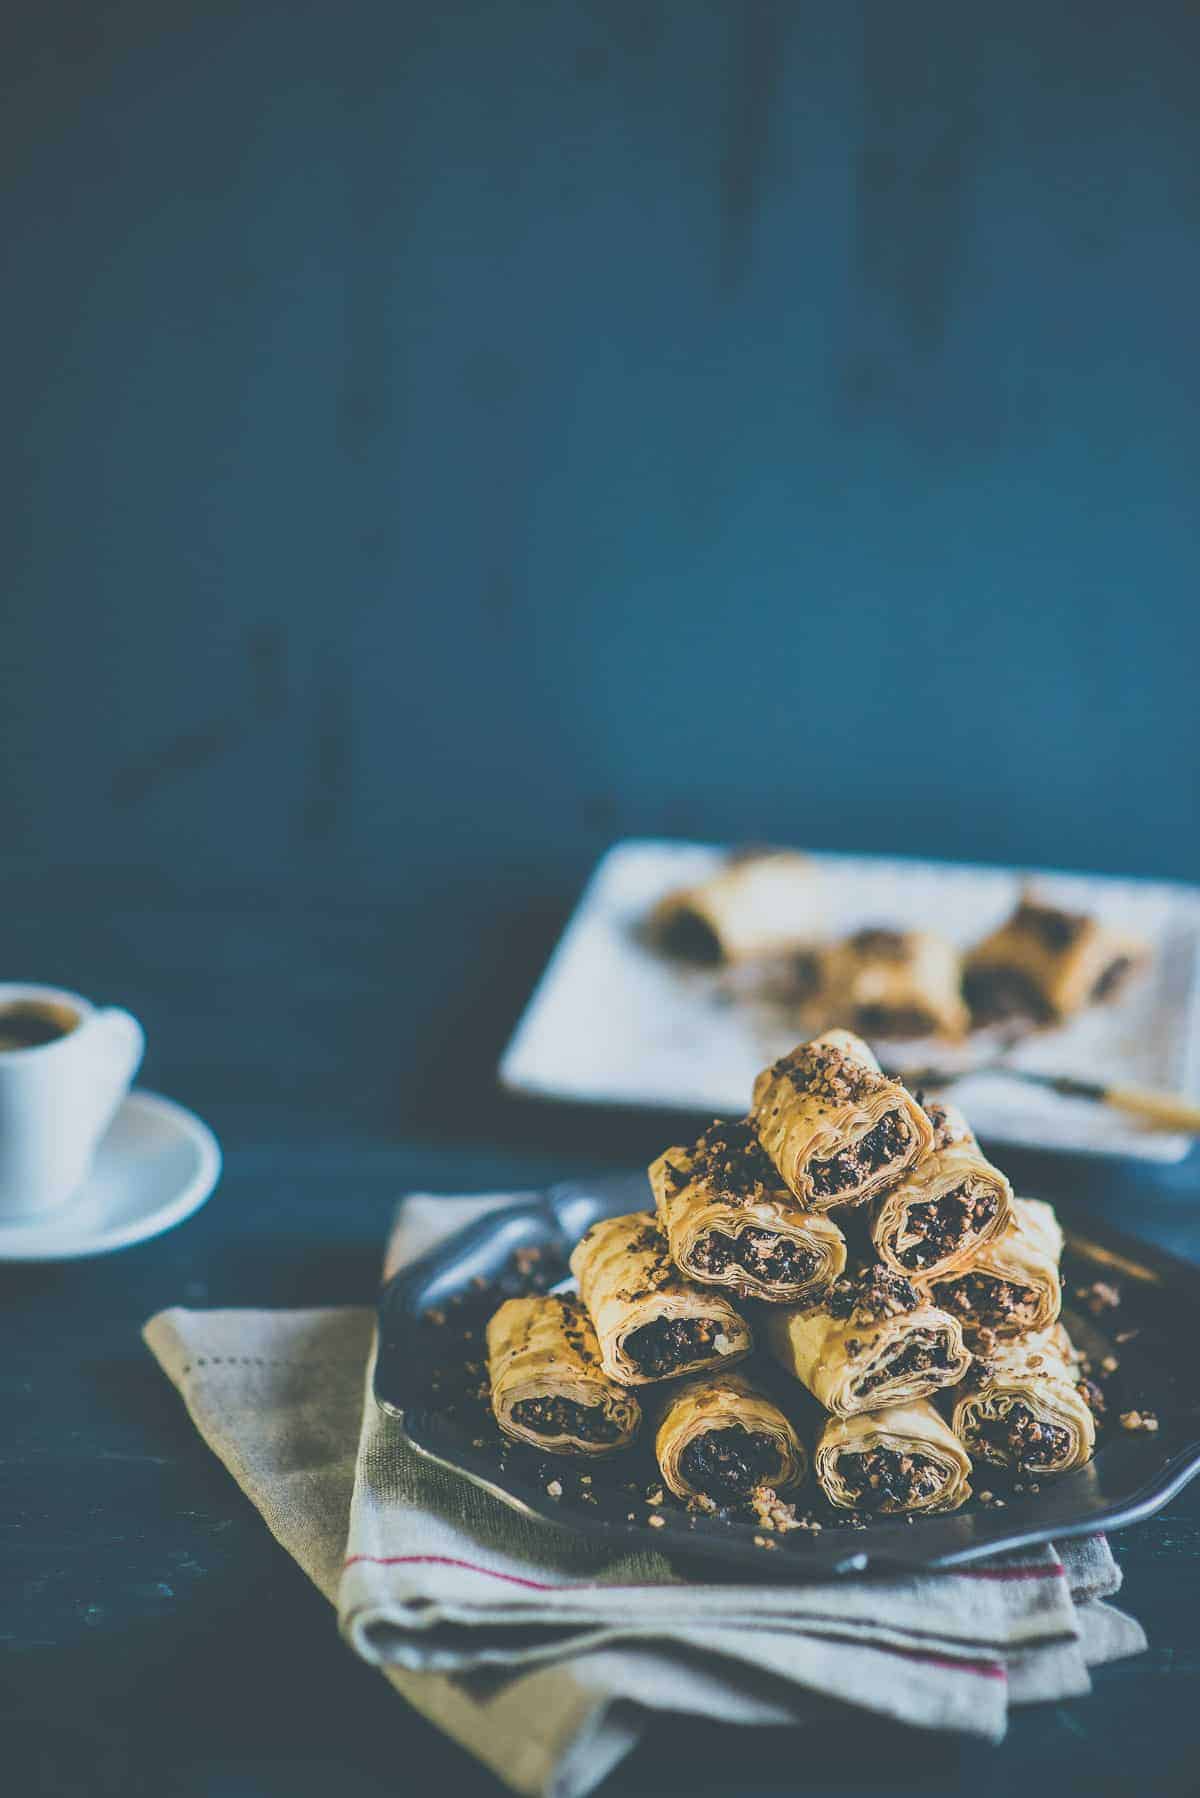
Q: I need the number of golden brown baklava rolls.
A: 13